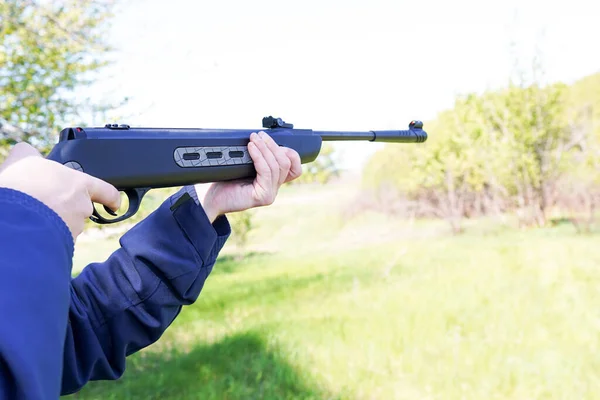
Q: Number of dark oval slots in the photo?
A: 3